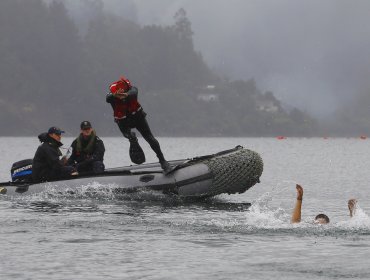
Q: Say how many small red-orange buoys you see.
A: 3